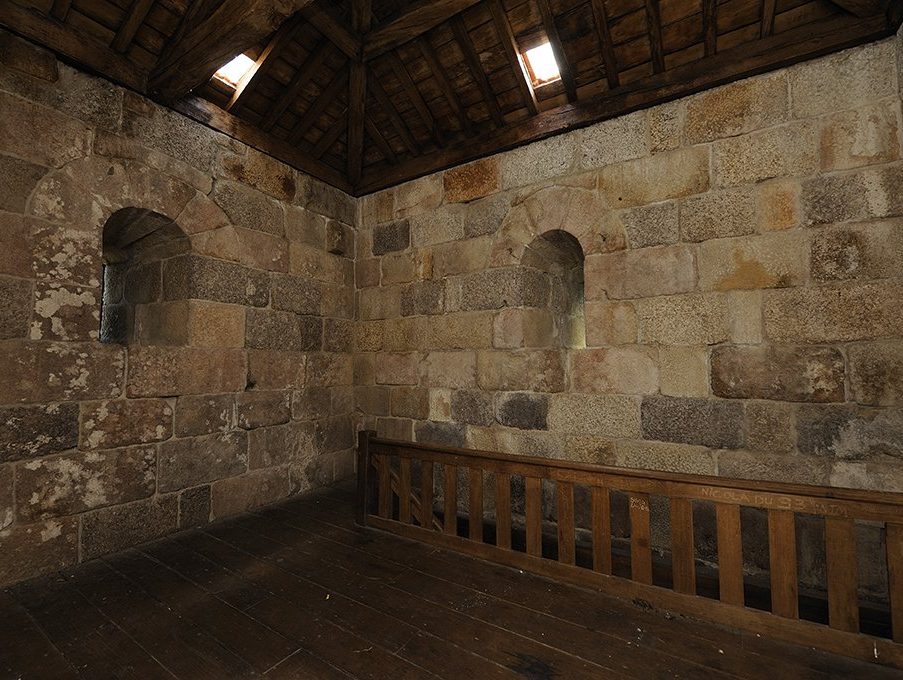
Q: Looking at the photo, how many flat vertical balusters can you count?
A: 15